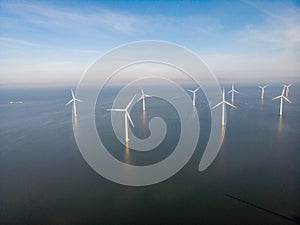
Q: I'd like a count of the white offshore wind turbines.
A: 9